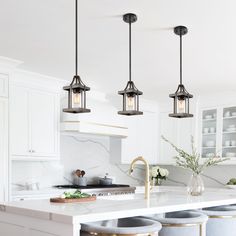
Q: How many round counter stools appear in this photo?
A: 3